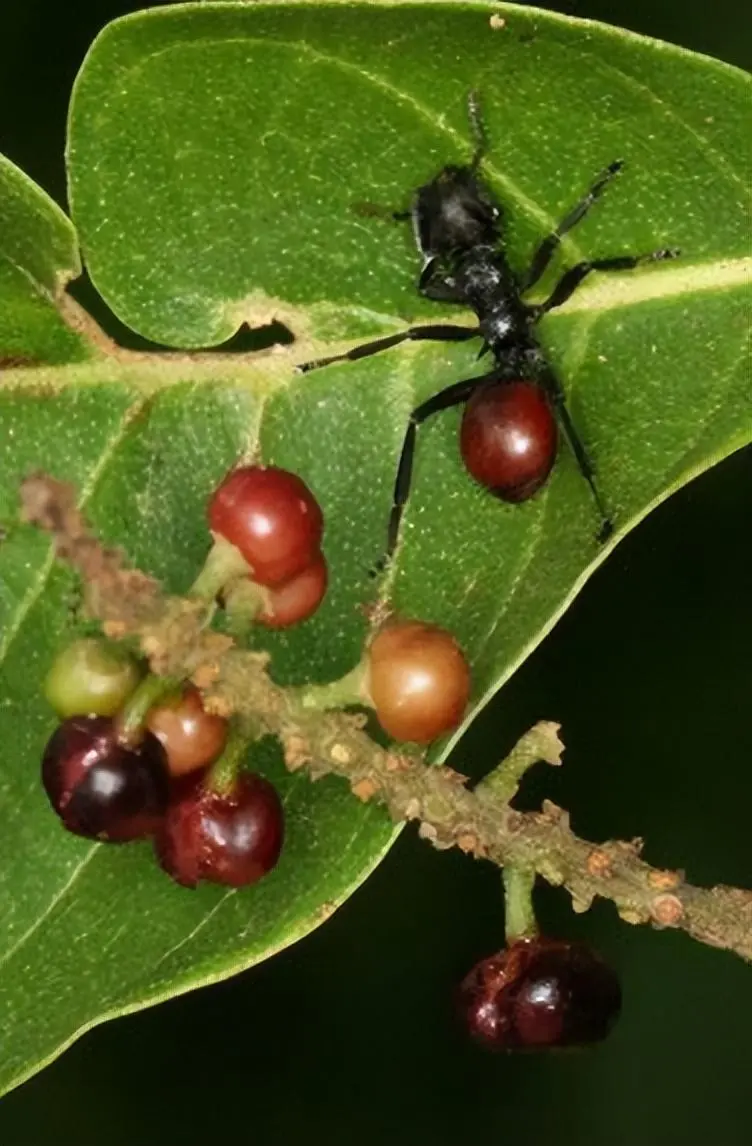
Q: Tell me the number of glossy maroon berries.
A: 3